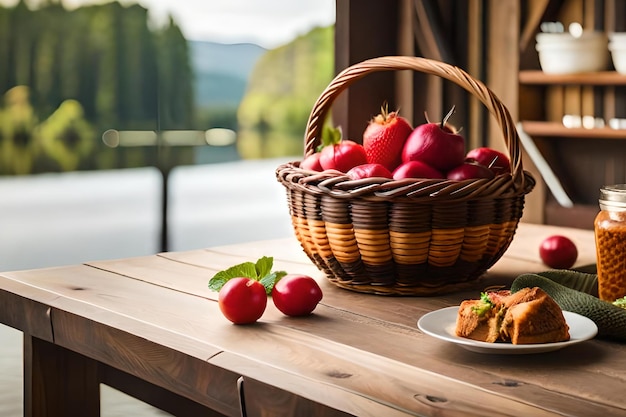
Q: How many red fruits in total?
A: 11